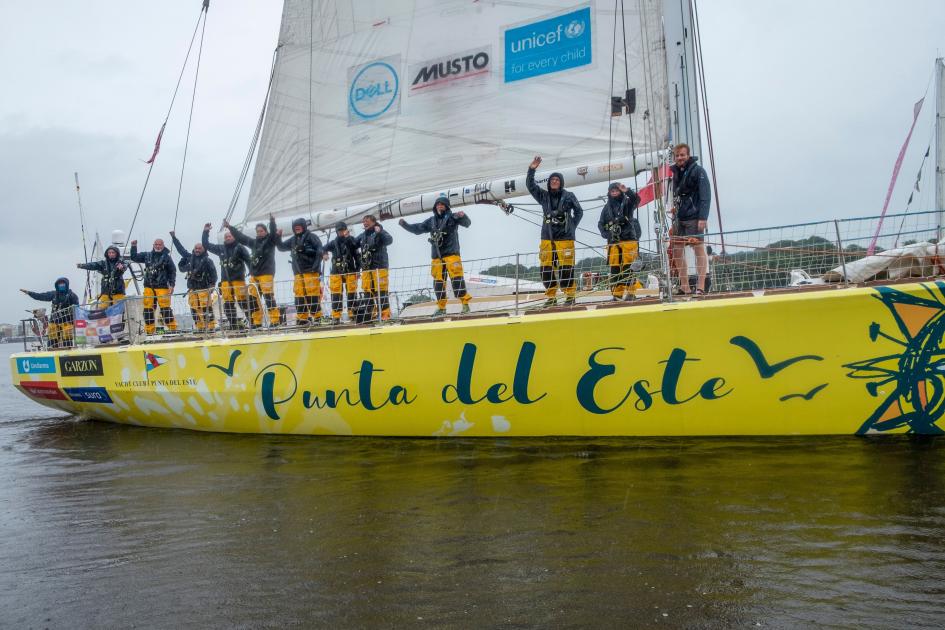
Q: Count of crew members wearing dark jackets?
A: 13